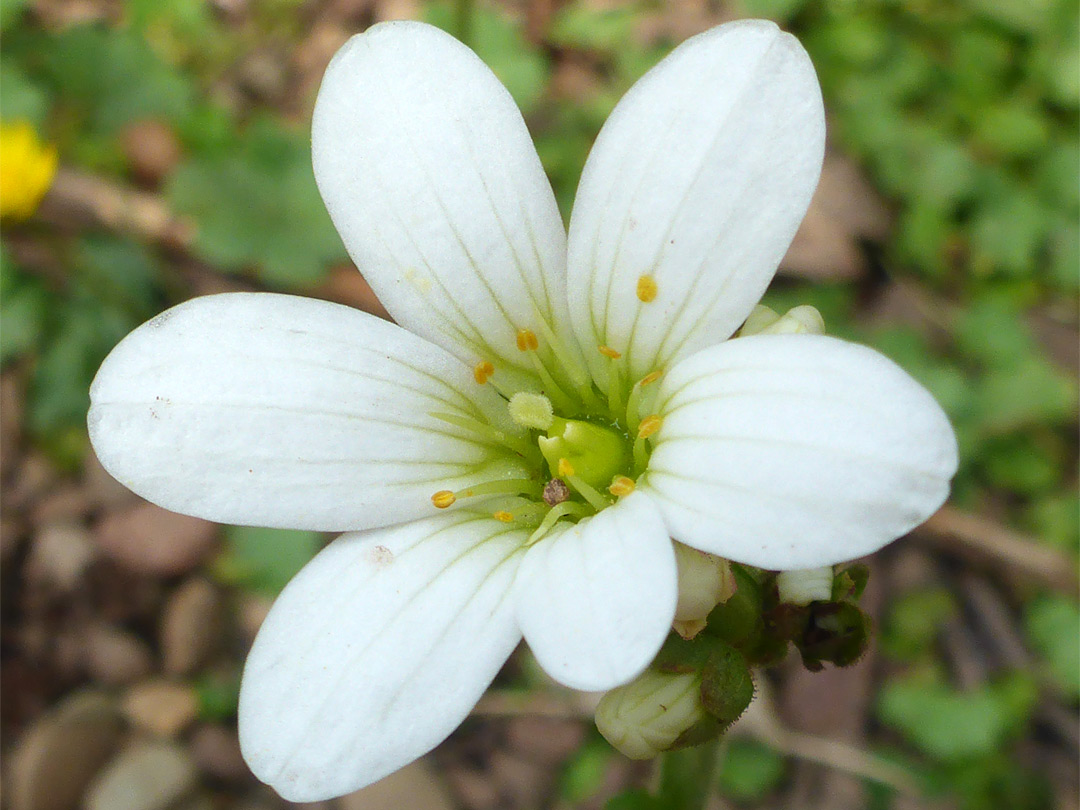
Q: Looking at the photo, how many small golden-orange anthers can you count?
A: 10